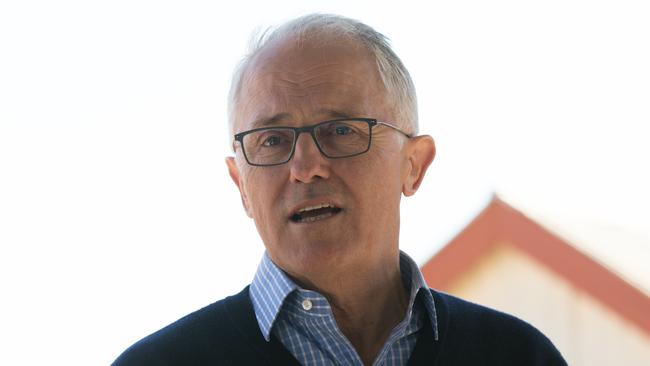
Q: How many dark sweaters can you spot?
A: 1